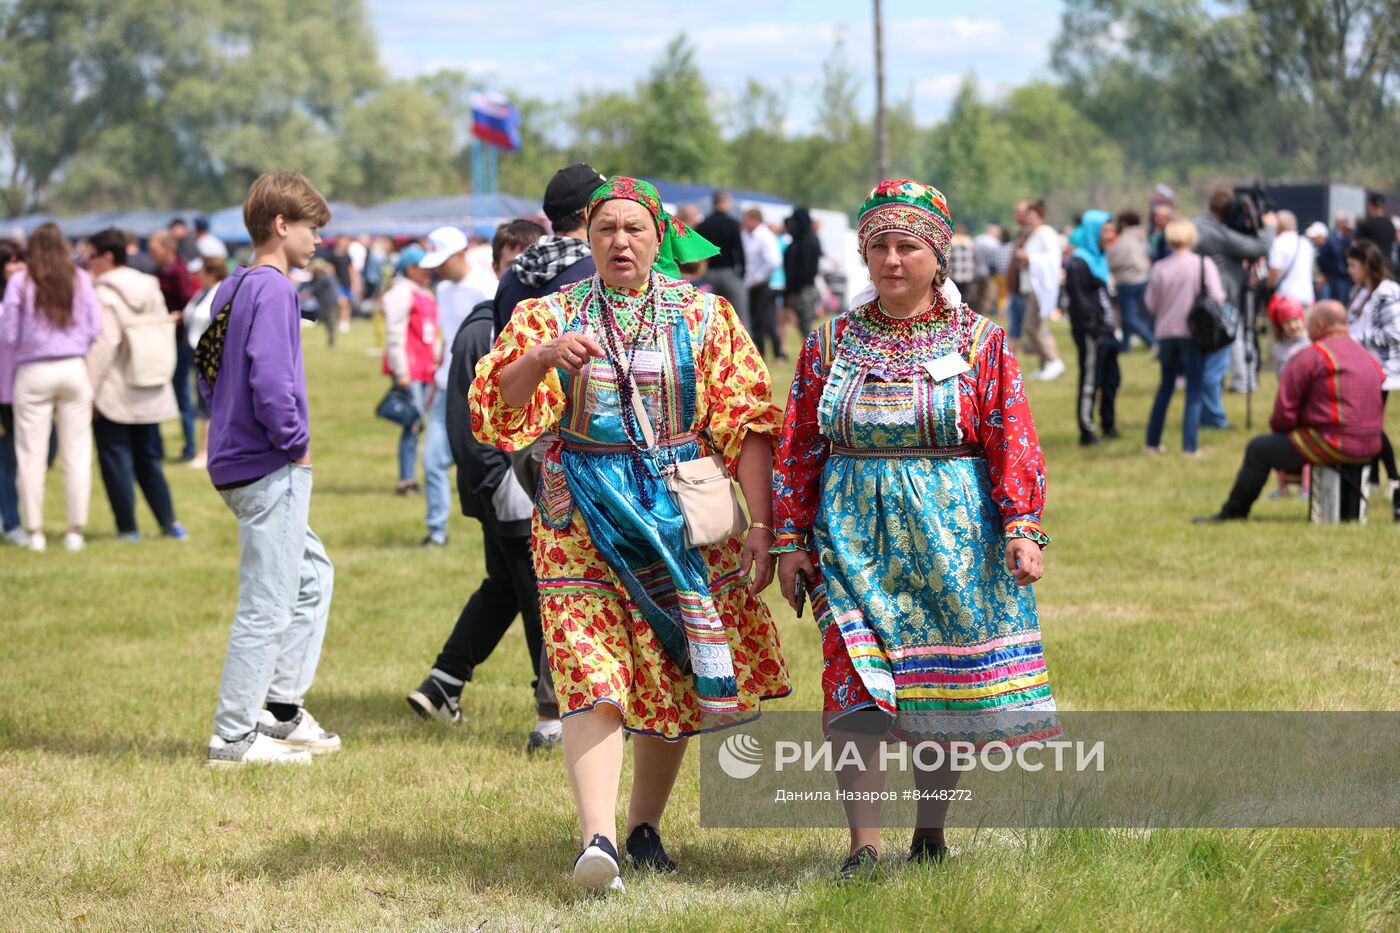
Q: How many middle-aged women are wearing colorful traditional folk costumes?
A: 2